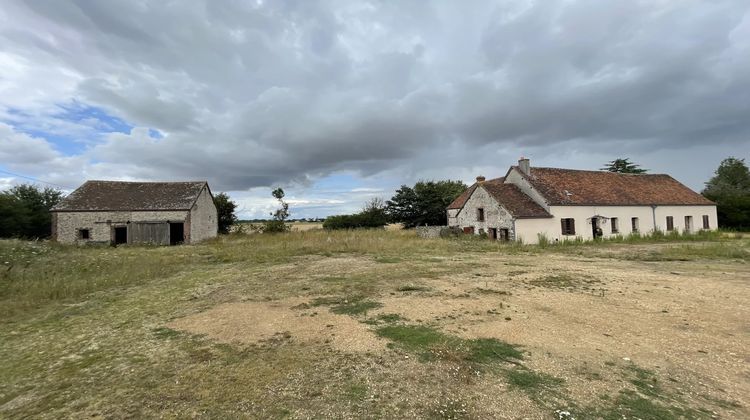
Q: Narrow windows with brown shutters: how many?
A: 2